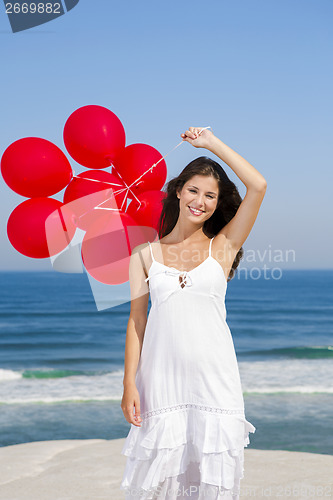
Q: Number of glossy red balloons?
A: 7